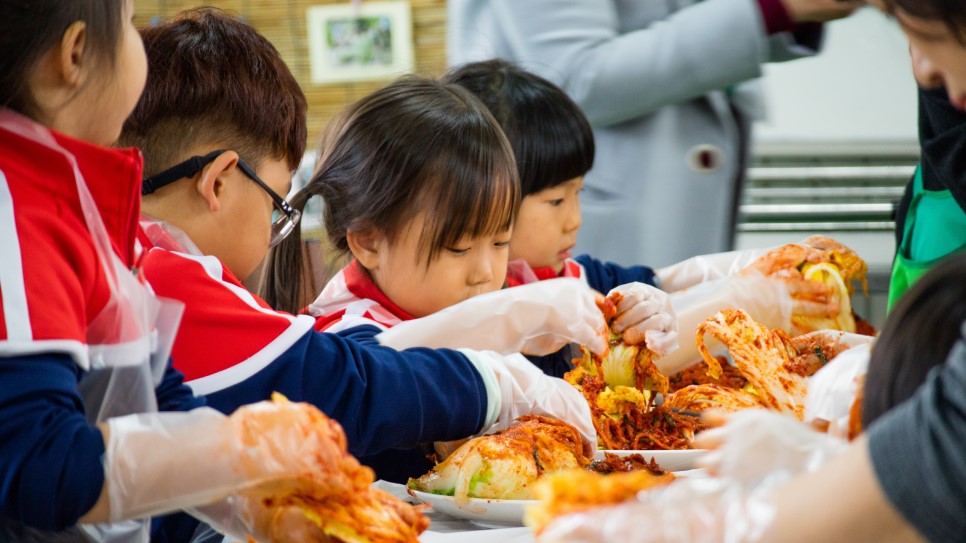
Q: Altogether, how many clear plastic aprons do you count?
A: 4